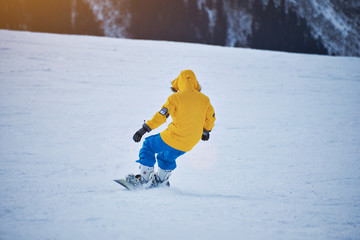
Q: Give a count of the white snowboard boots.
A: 2